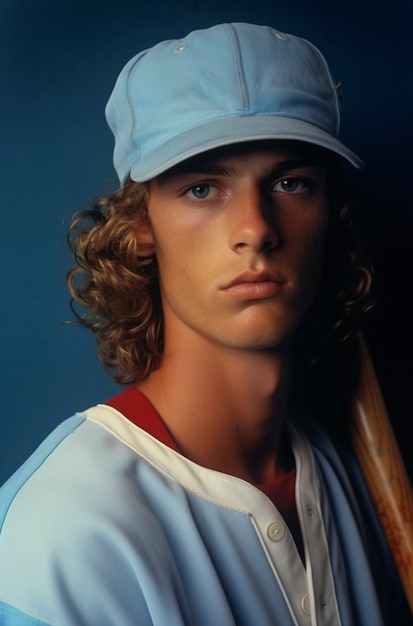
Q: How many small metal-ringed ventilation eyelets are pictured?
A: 2